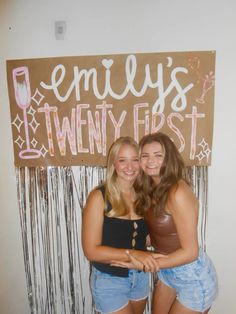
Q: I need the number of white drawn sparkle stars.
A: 10